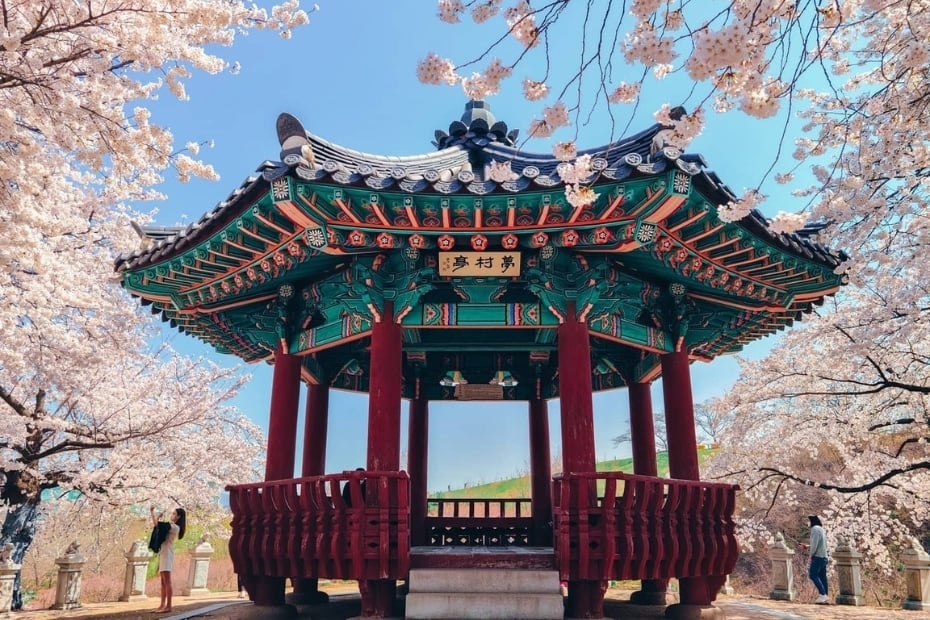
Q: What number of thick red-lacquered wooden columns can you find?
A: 8